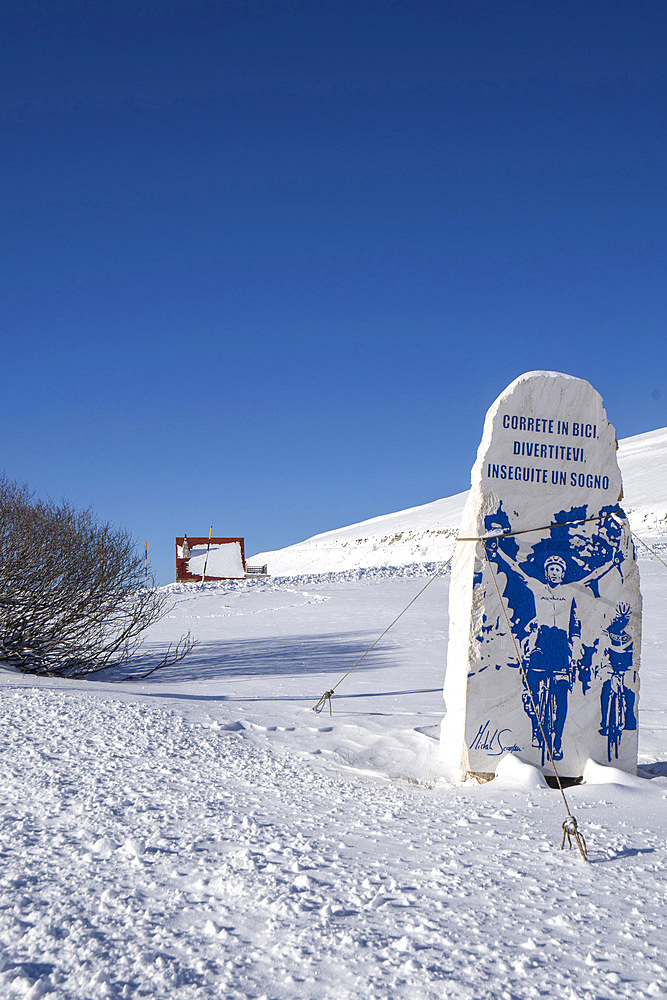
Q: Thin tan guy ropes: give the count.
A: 3